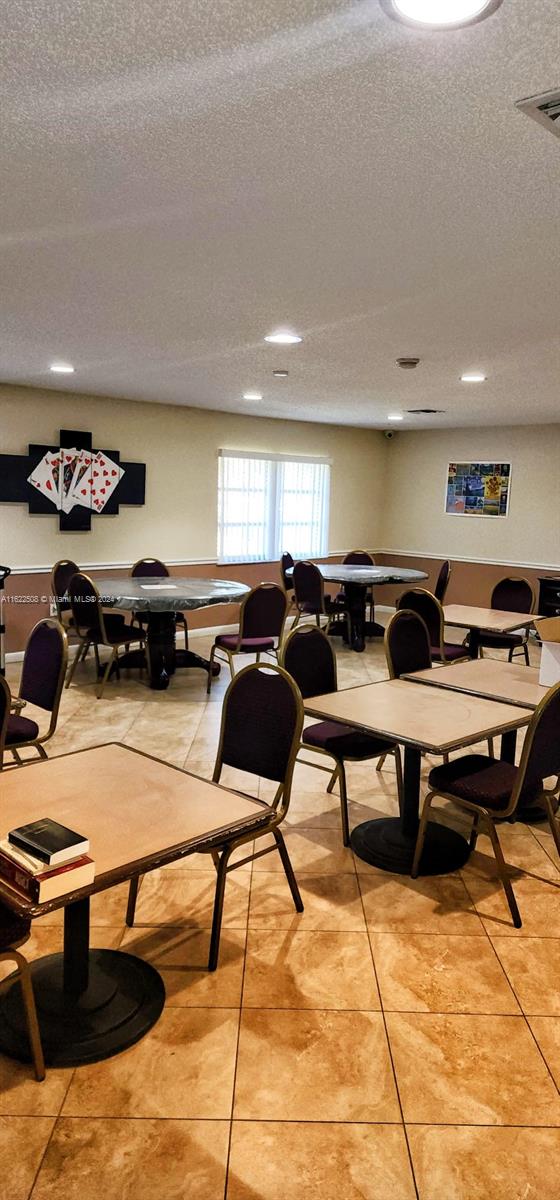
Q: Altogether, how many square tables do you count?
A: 4